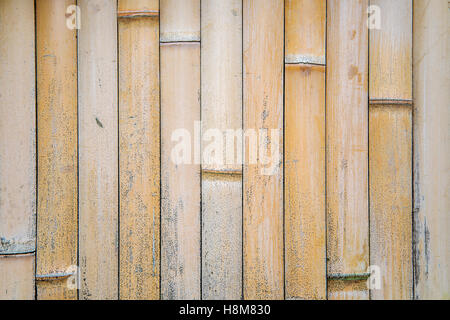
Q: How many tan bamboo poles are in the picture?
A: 11